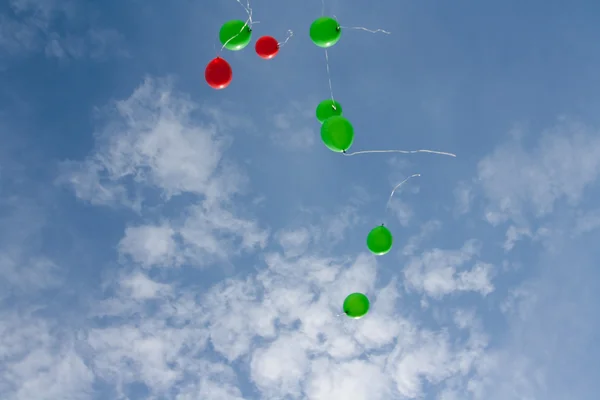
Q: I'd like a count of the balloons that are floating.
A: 8